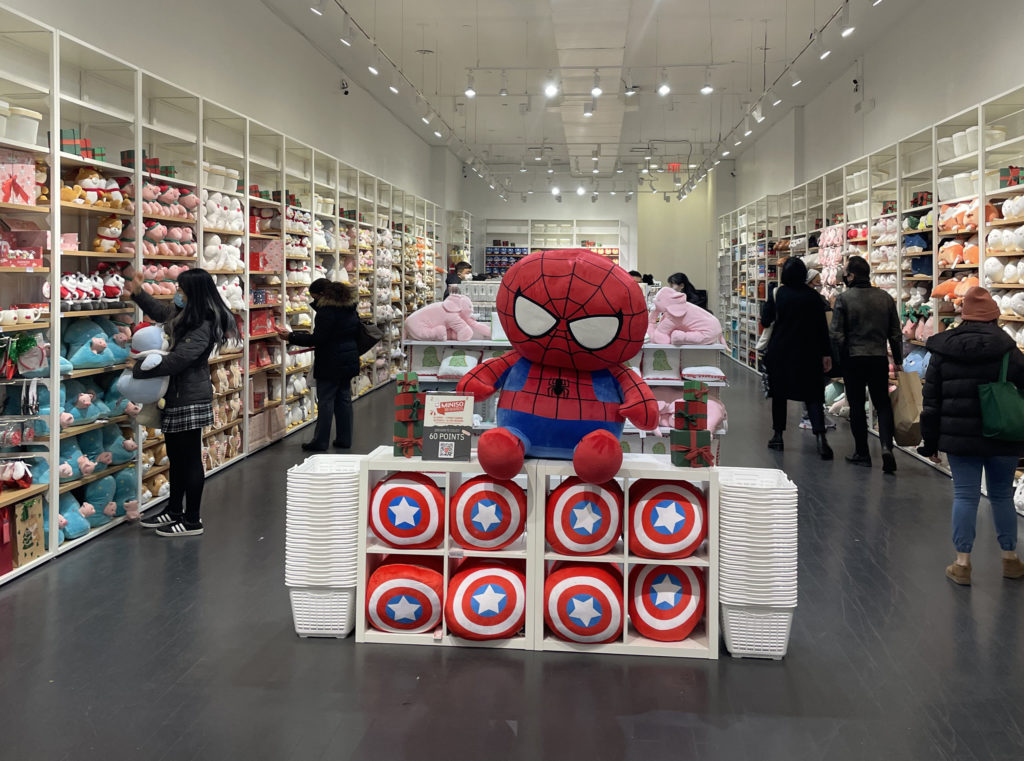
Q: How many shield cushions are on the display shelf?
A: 8